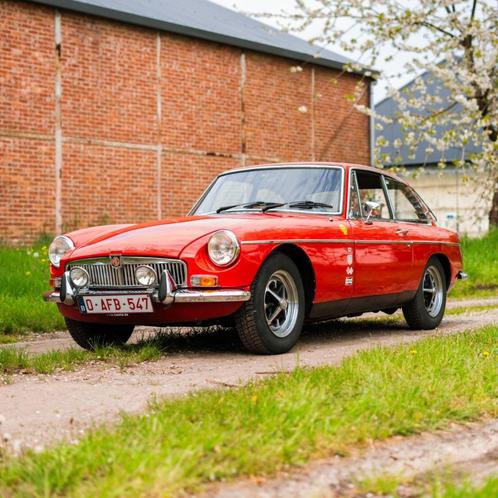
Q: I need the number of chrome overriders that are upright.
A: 2